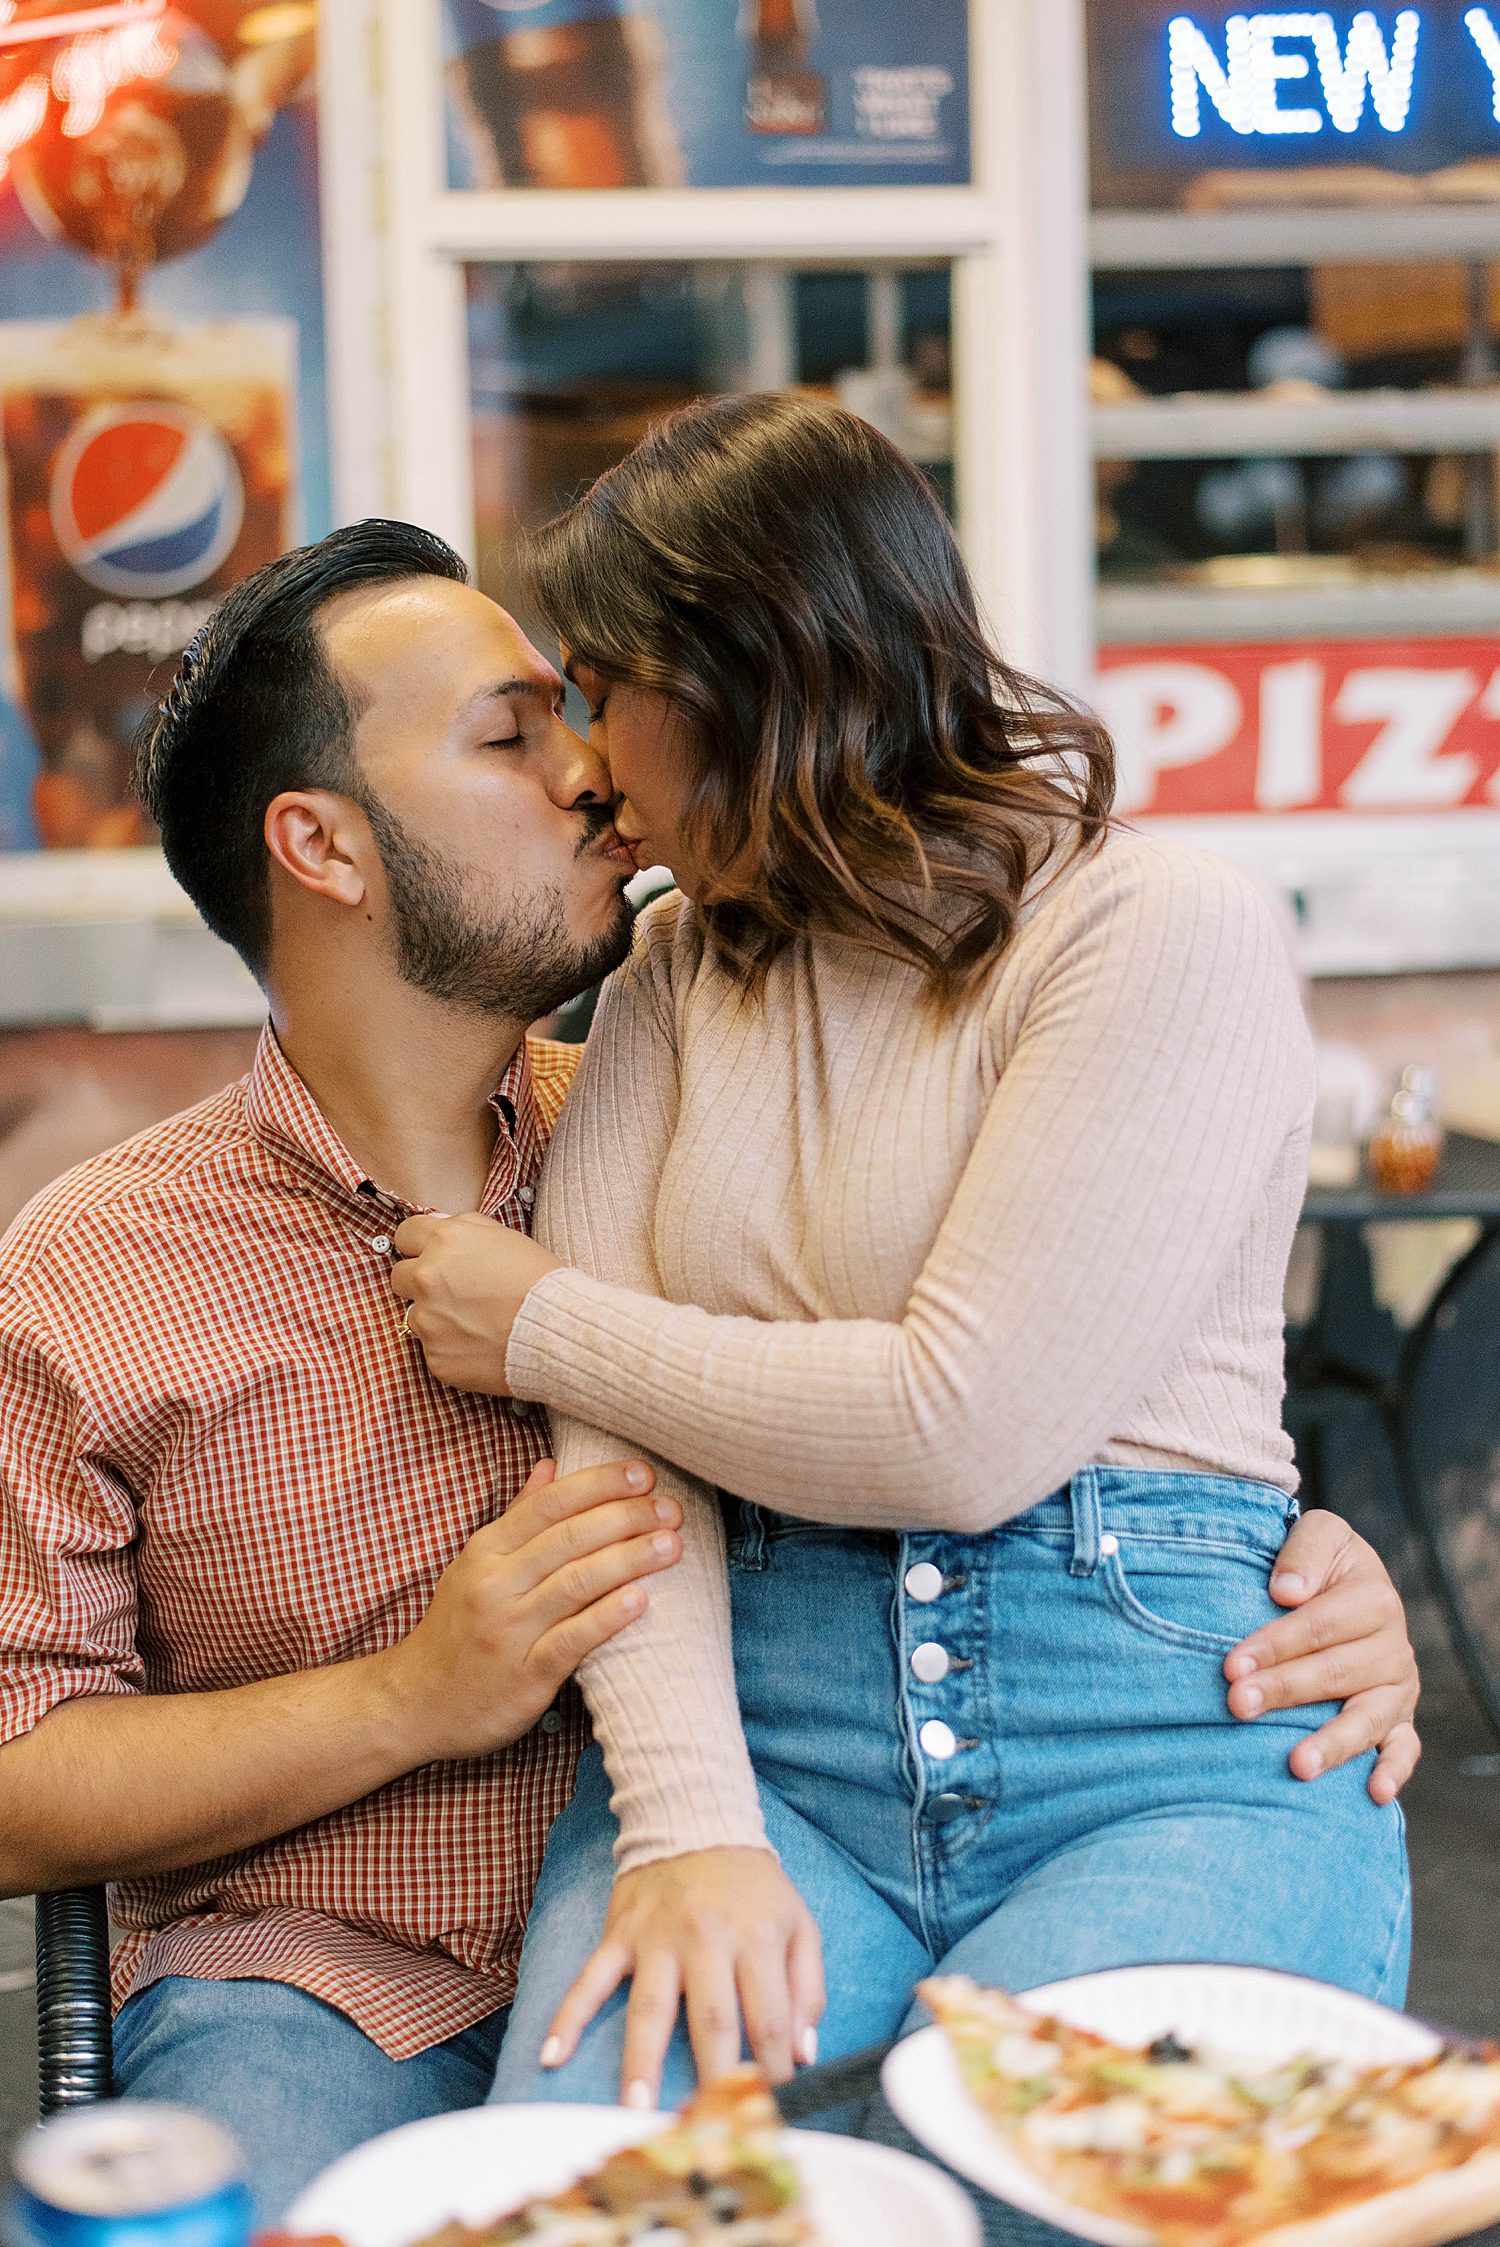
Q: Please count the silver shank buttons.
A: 4